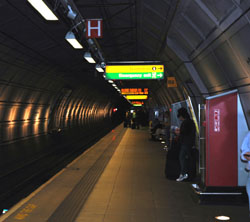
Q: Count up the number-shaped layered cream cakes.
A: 0